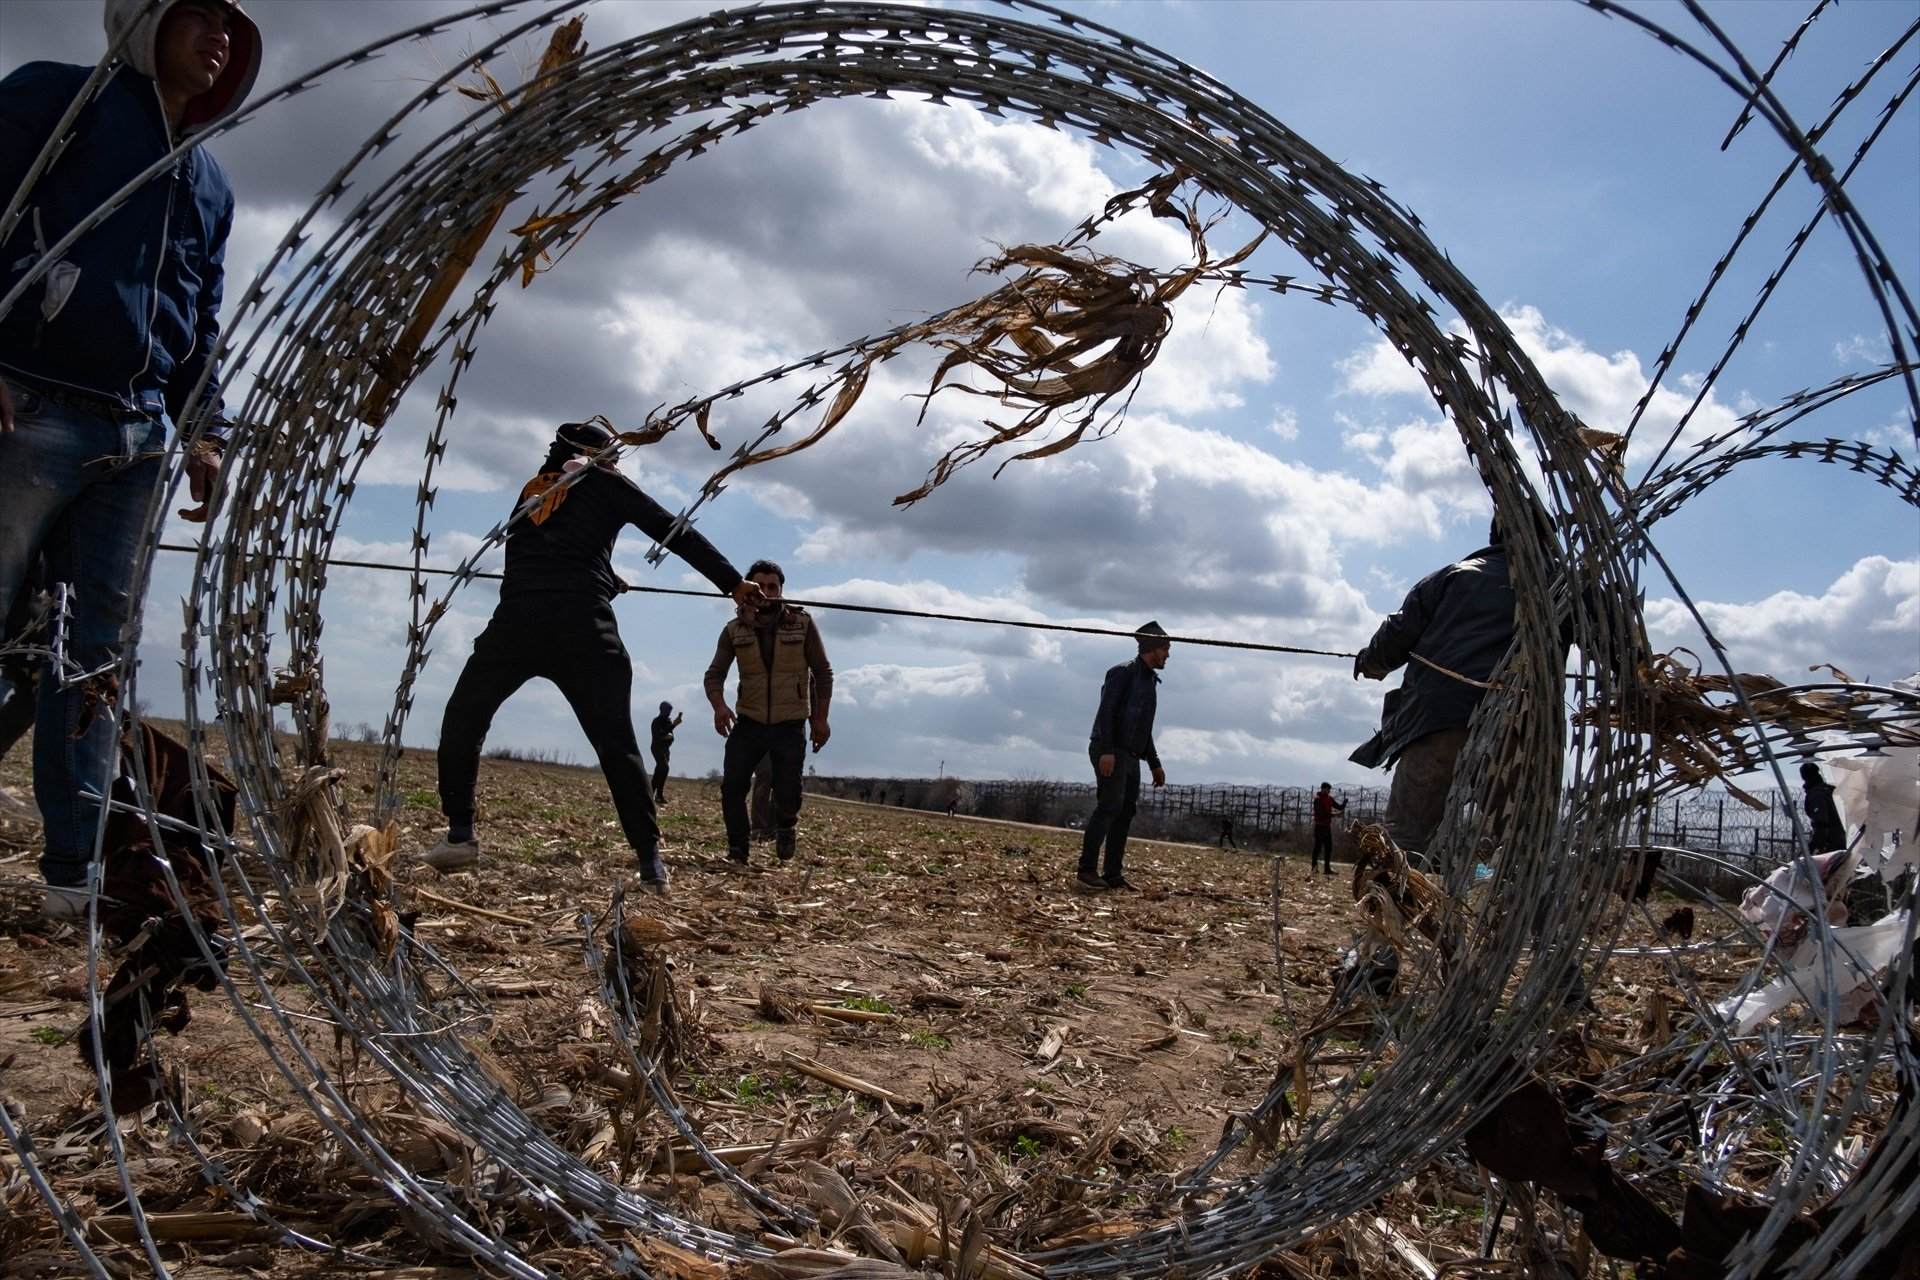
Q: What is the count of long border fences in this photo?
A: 1